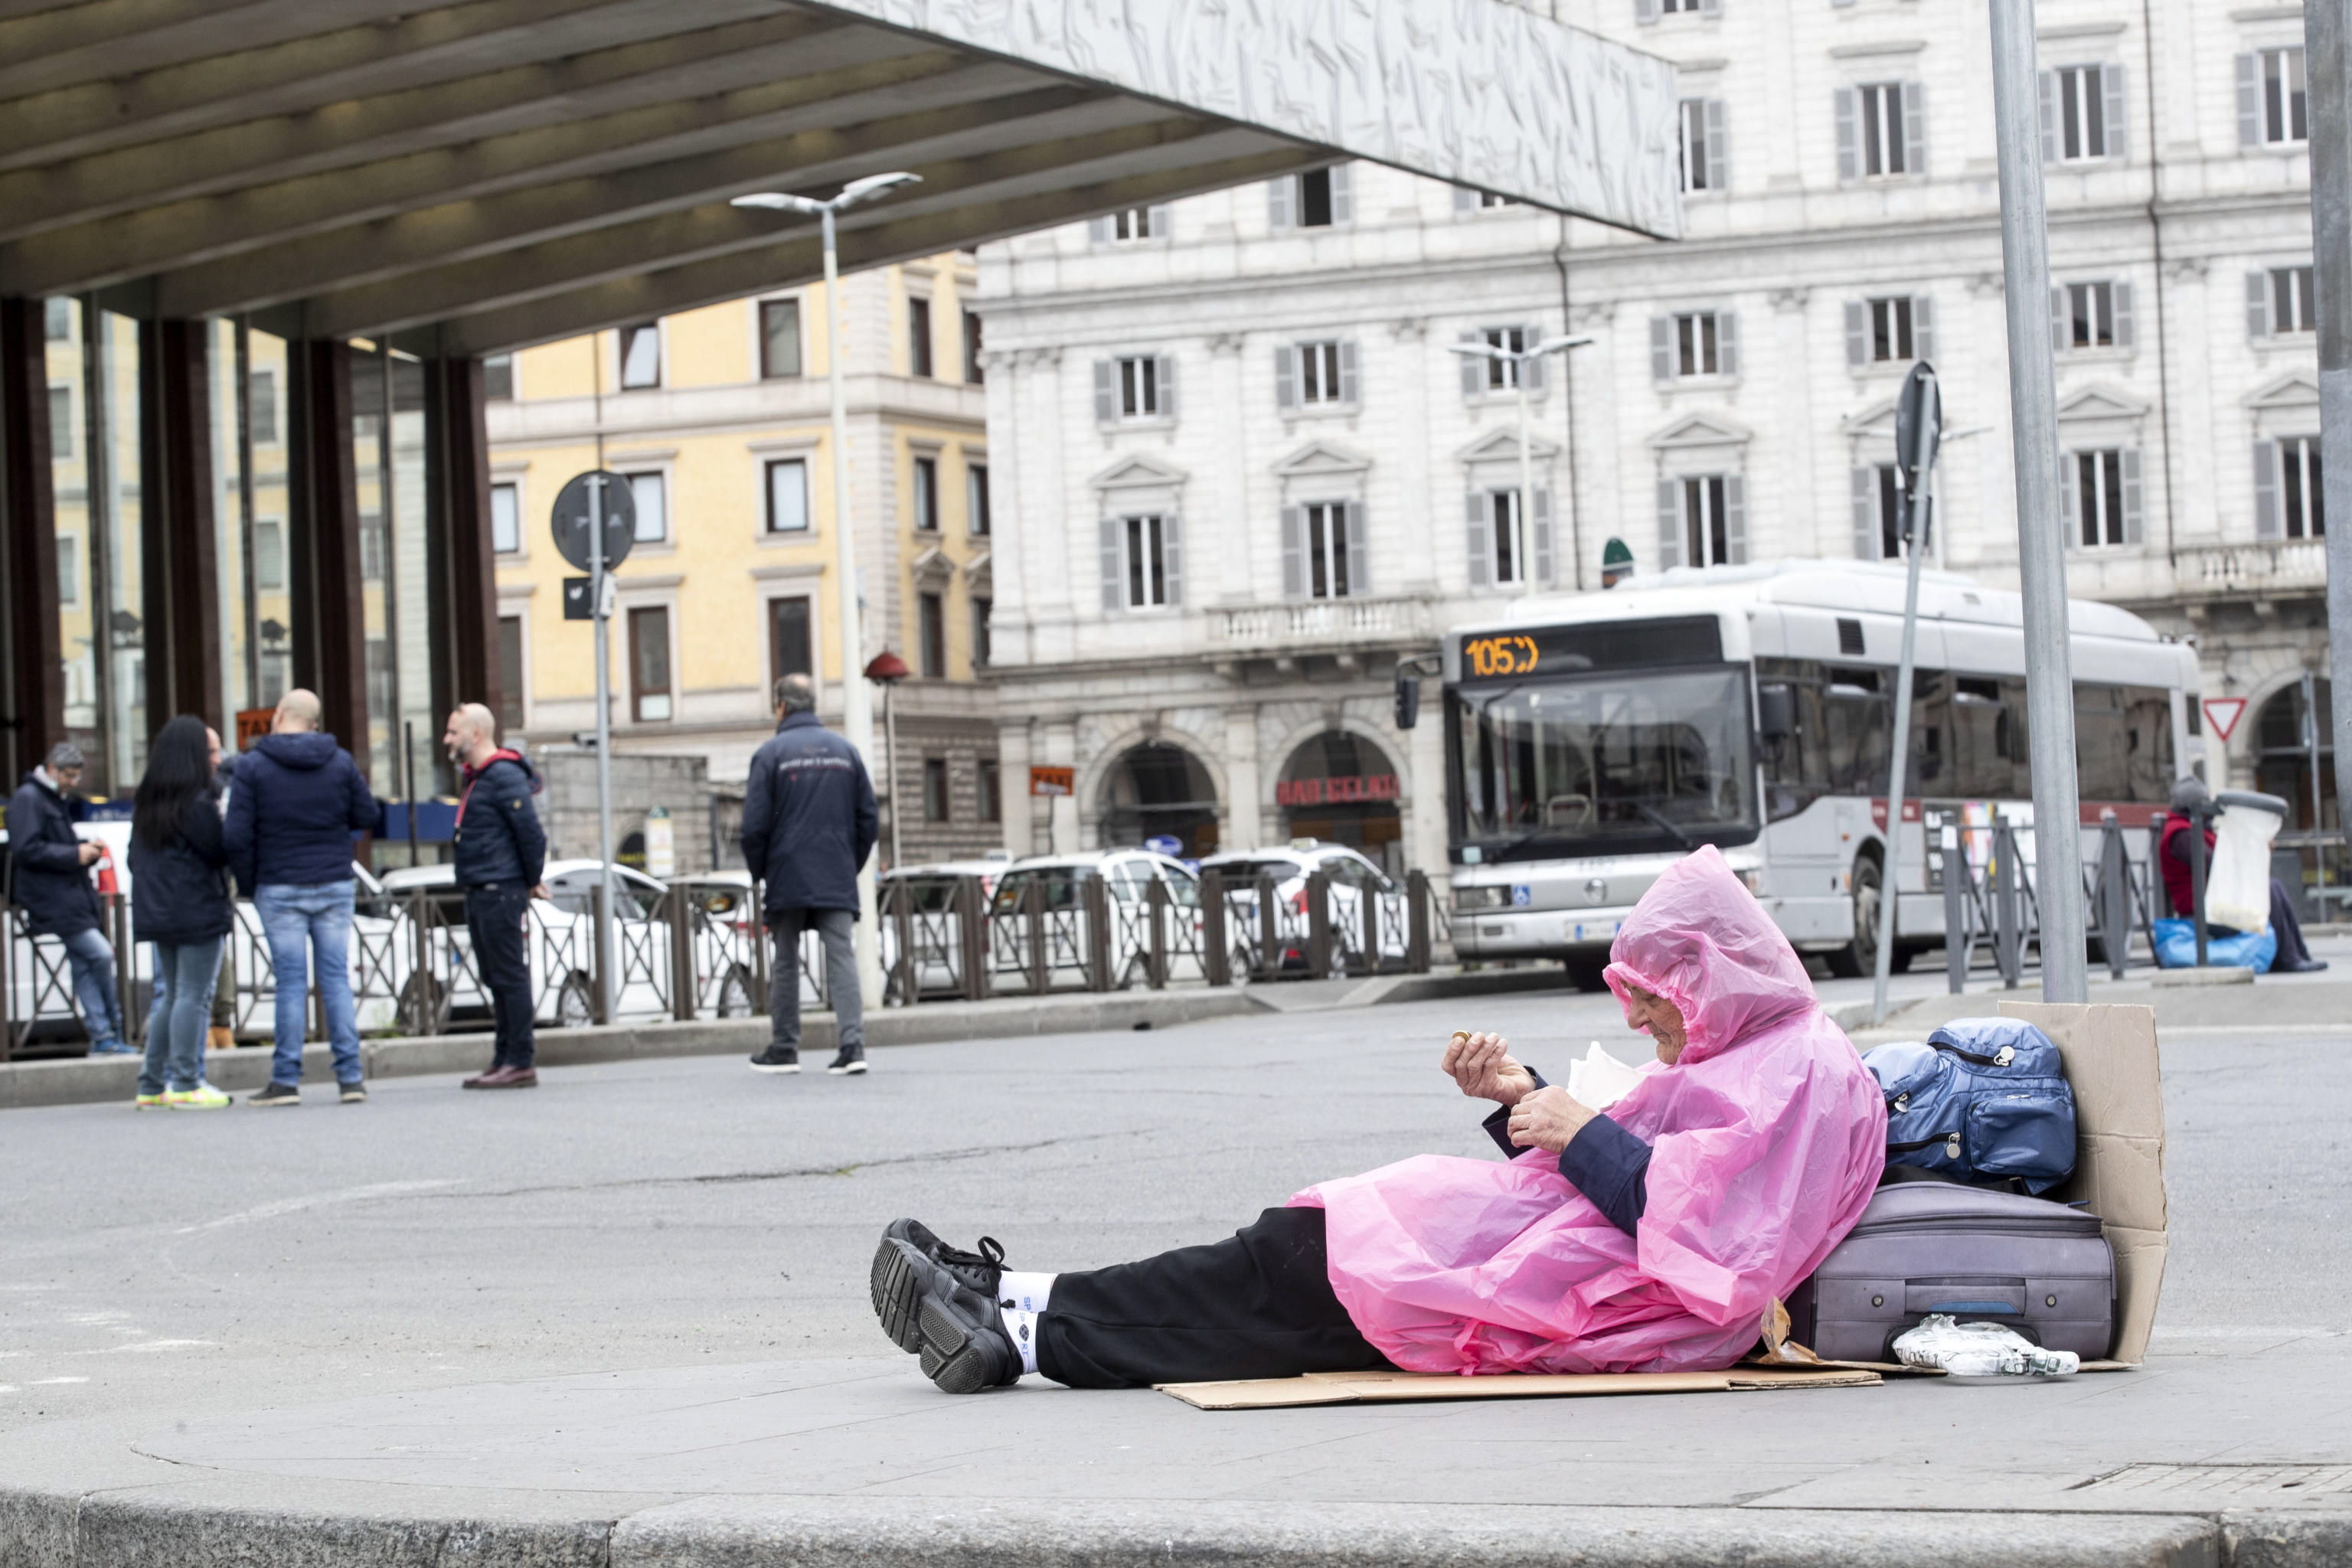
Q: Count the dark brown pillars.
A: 4